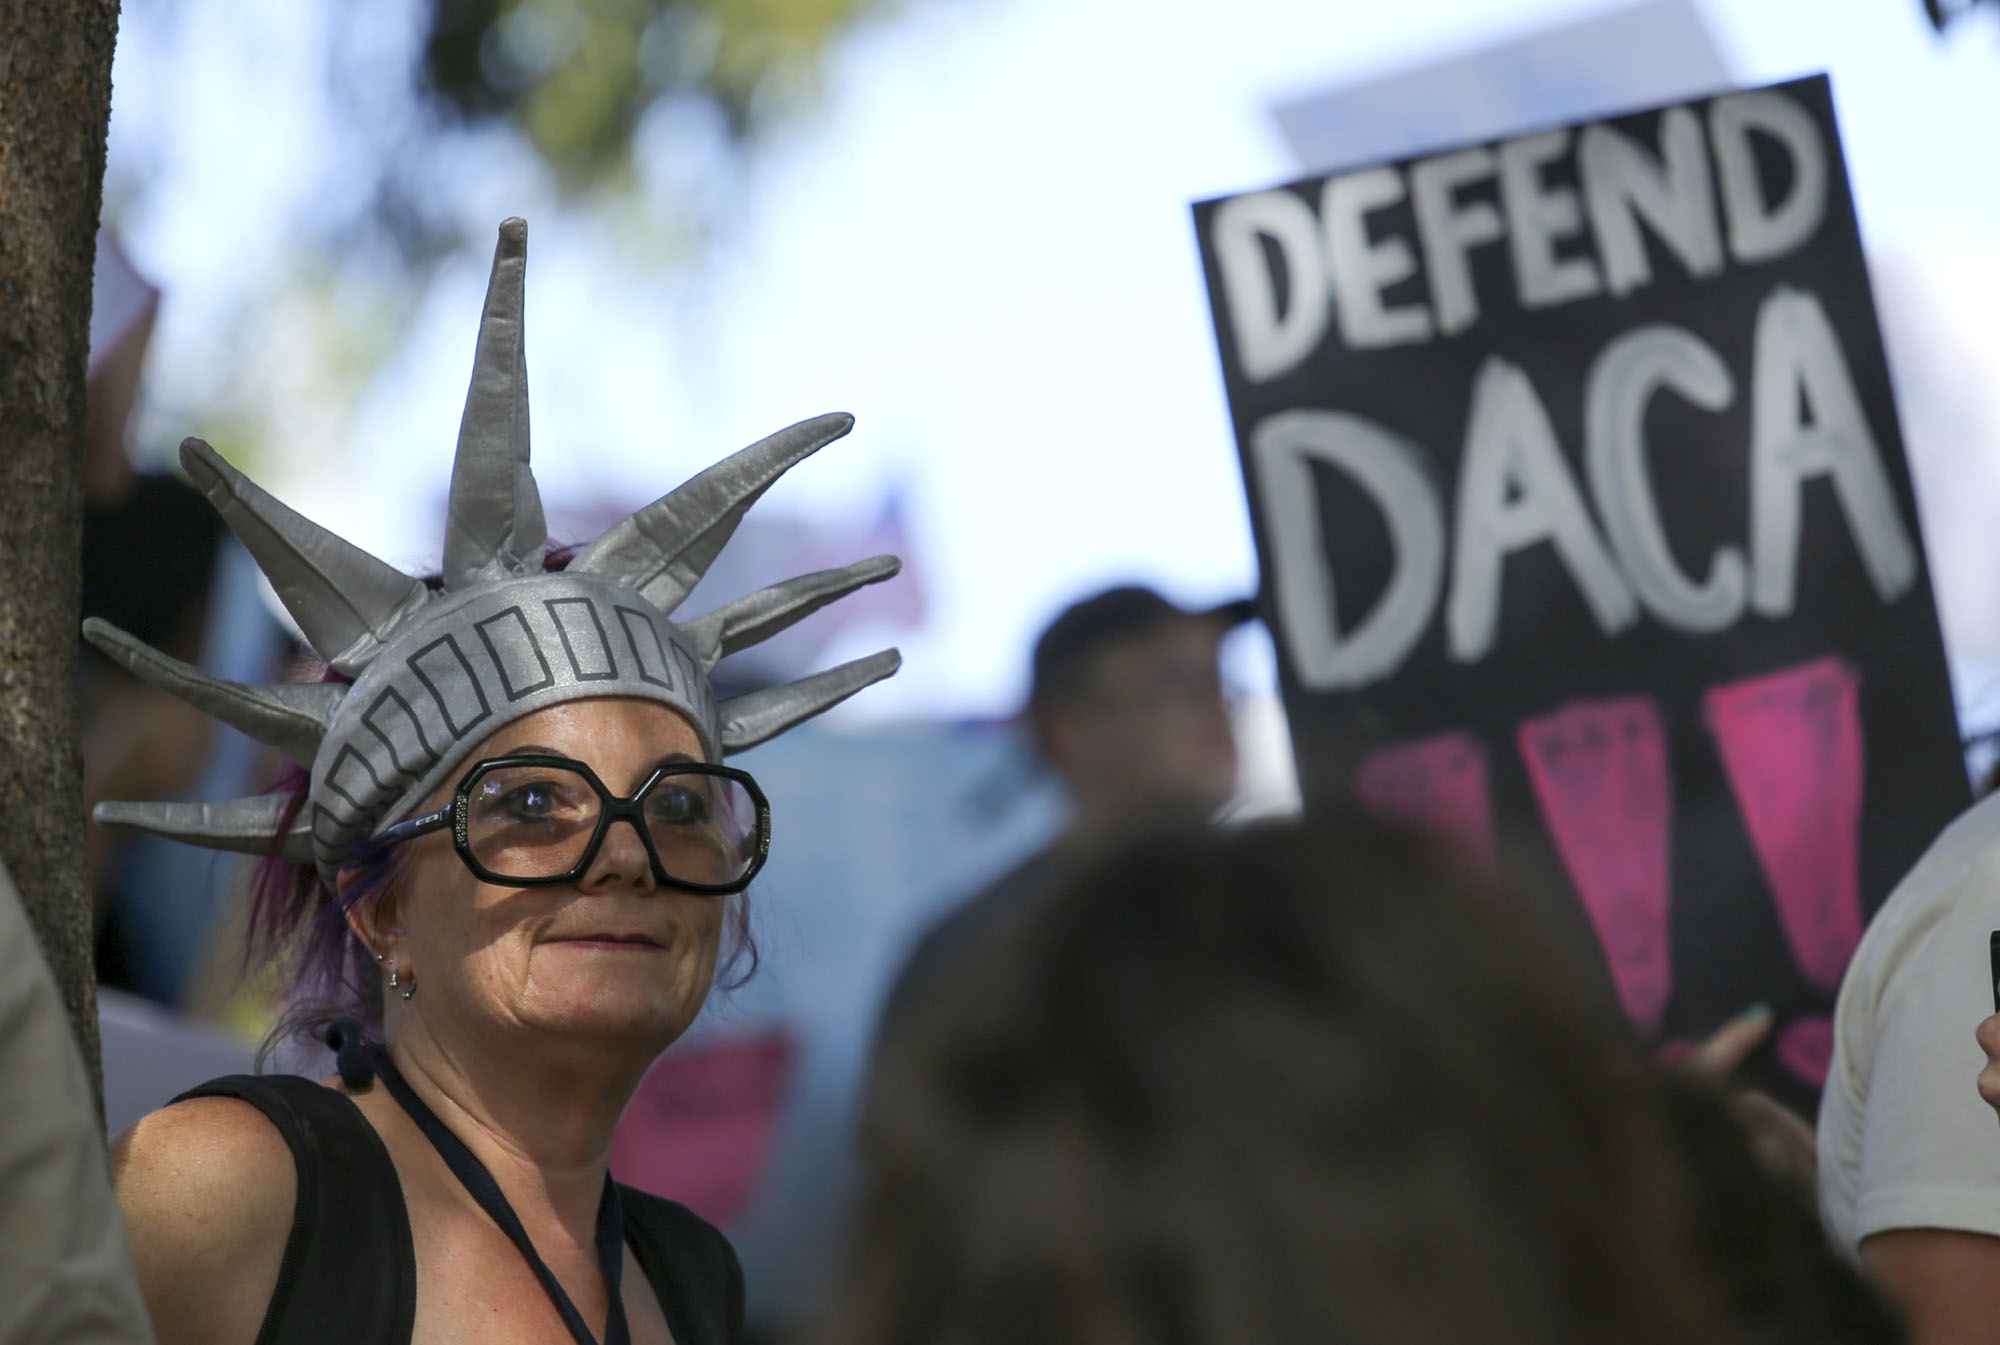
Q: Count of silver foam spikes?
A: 7